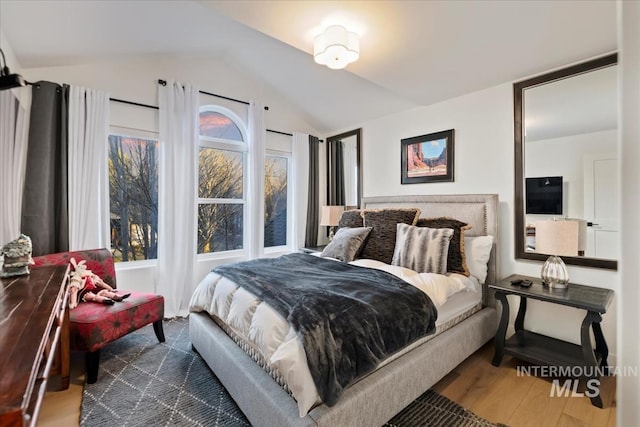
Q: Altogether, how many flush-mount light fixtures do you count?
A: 1